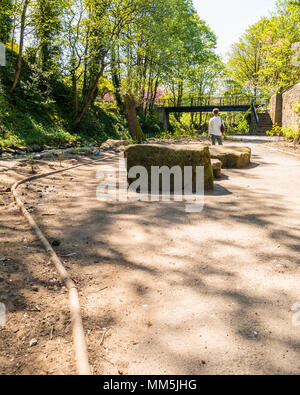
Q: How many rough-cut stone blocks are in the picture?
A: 3